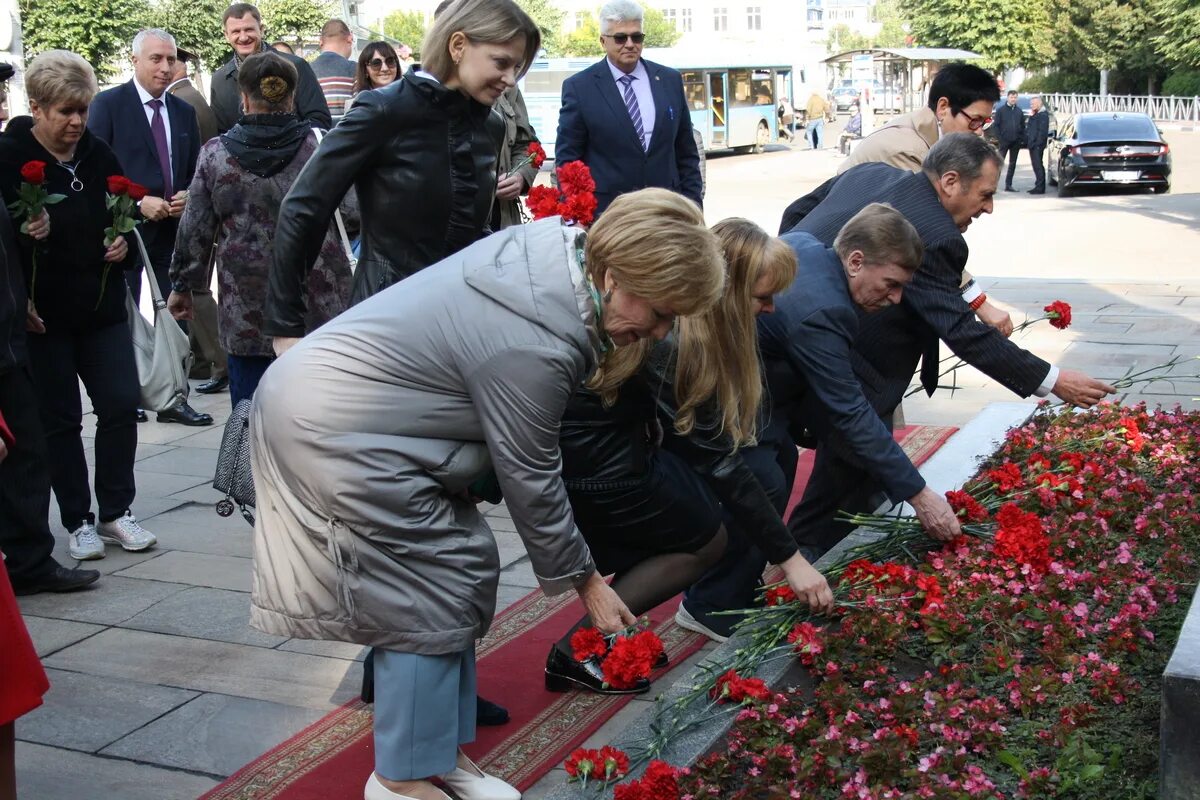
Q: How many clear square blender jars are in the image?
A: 0